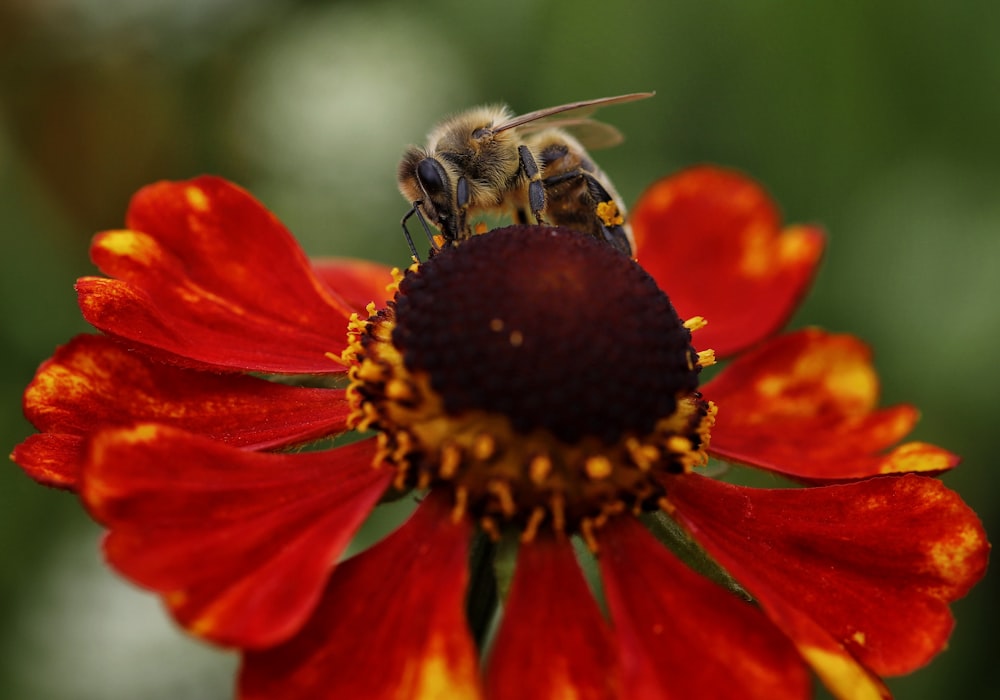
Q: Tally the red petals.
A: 10